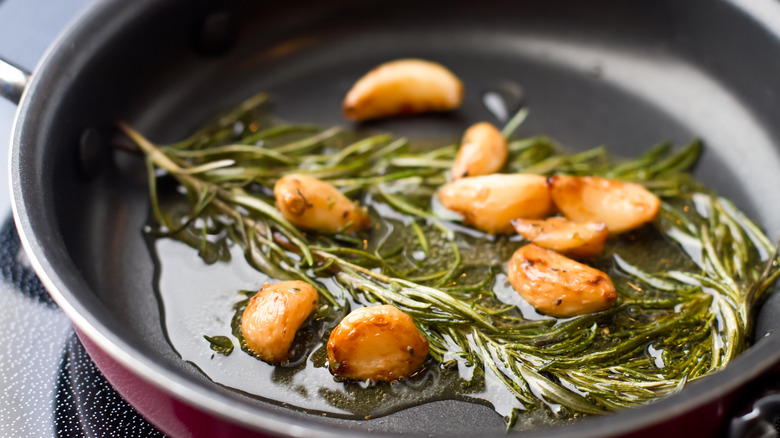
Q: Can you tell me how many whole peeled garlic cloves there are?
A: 9